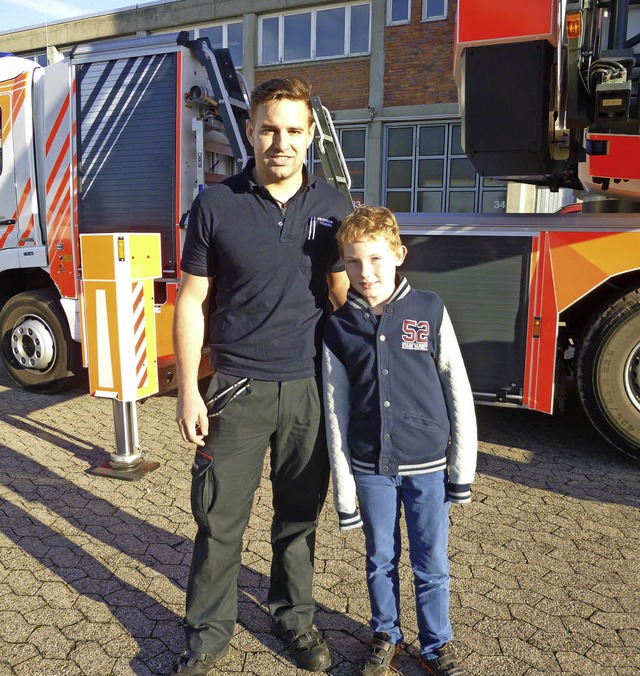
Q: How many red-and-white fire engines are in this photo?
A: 1